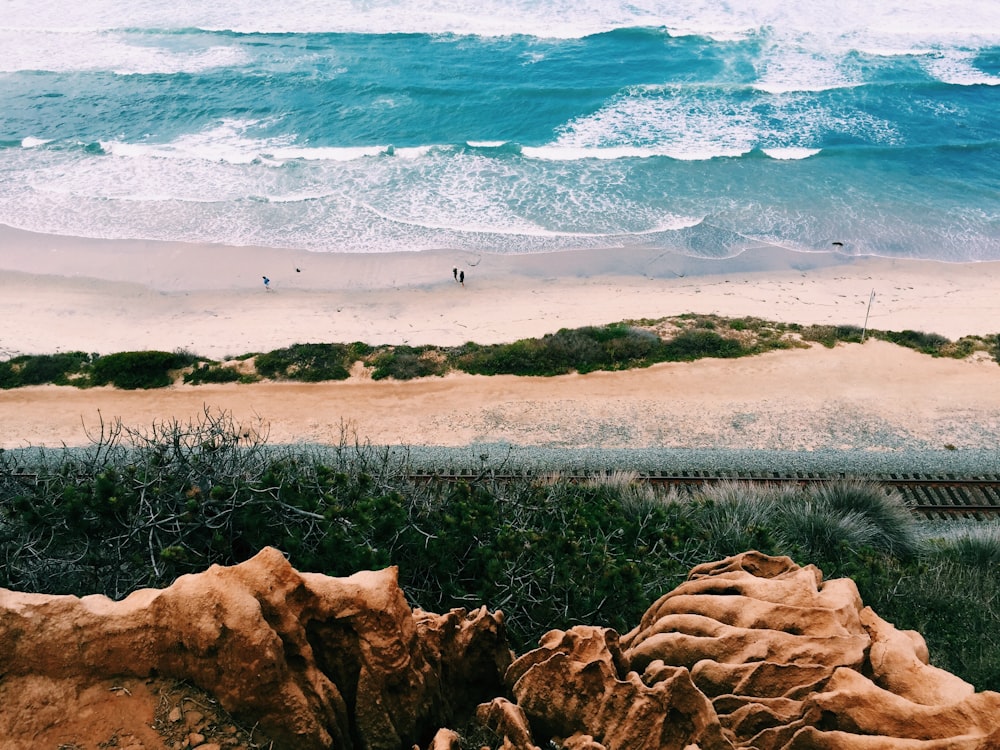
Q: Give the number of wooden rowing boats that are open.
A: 0